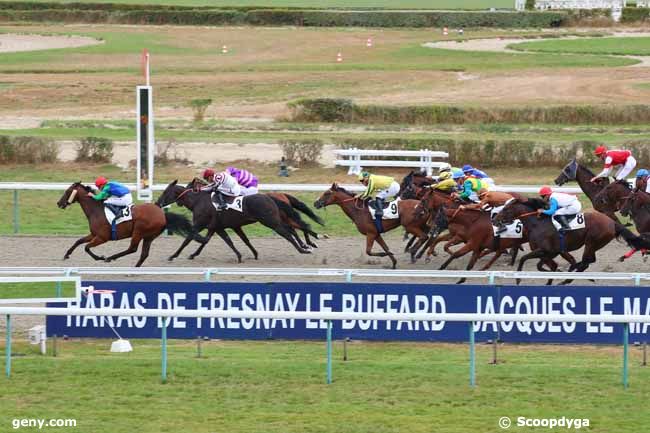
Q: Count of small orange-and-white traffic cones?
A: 4